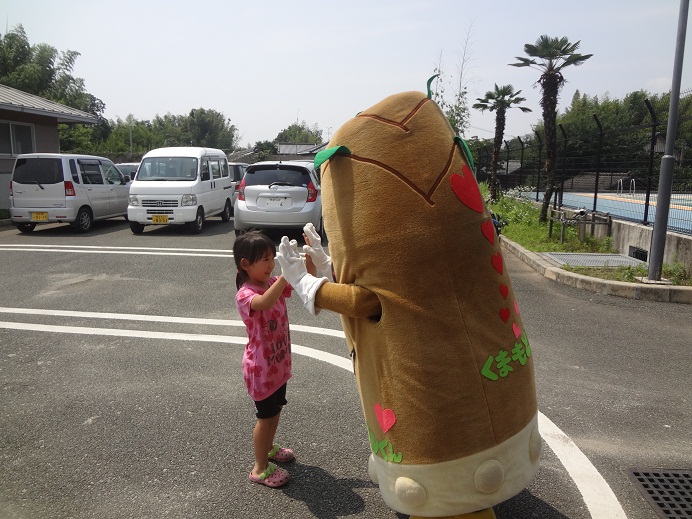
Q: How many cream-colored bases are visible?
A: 1